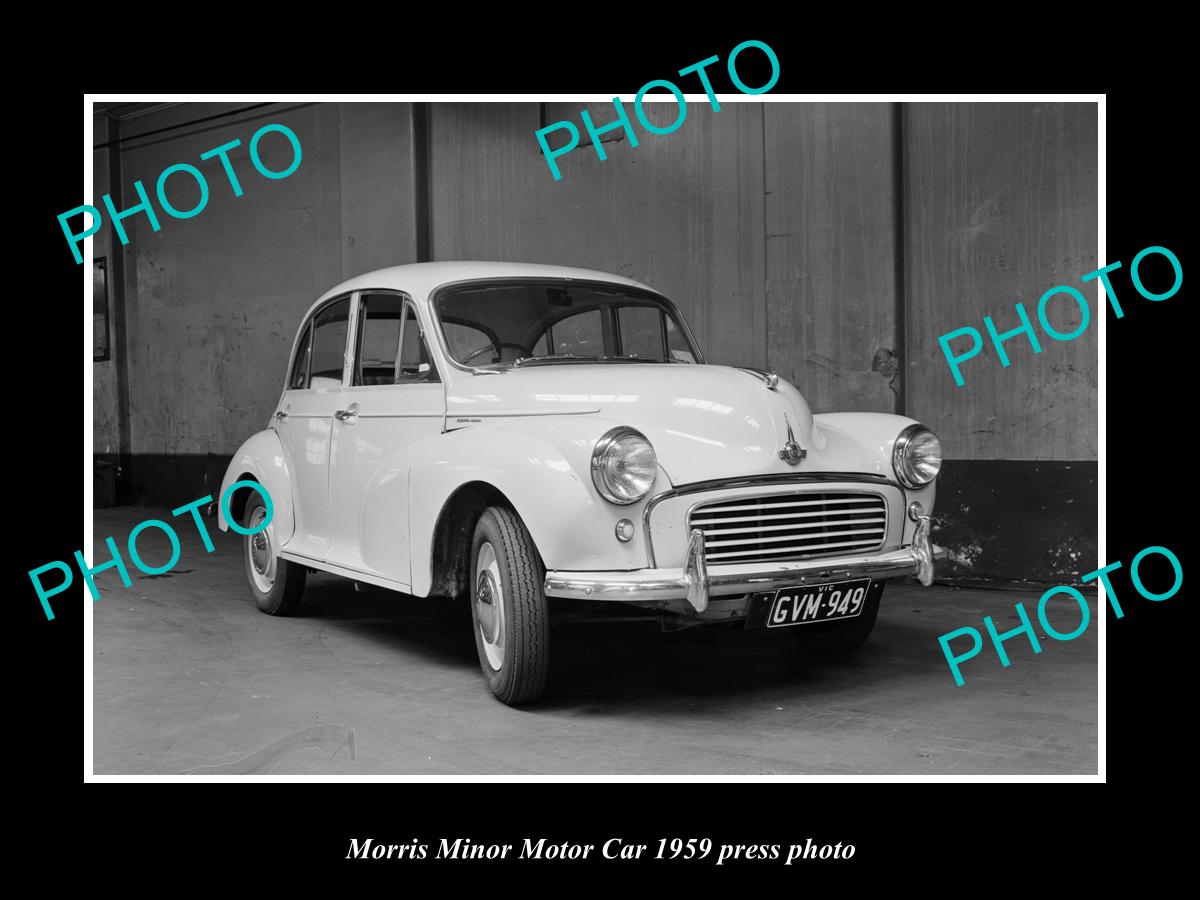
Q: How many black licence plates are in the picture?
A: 1